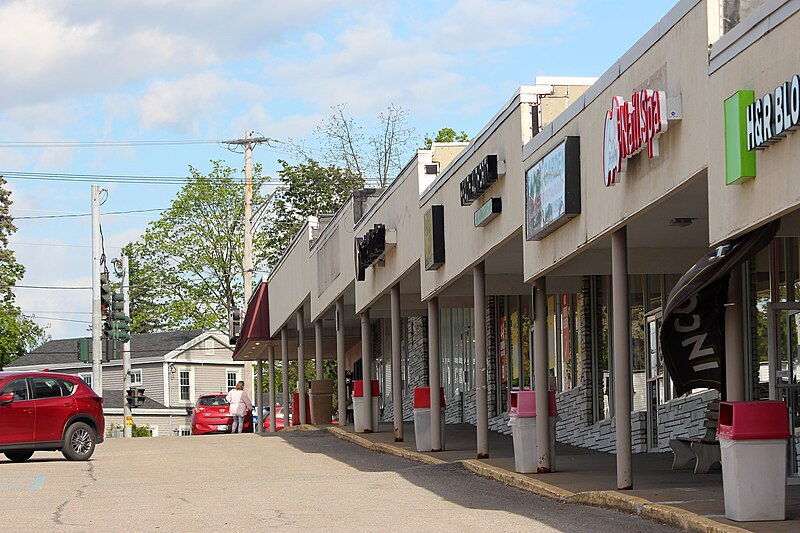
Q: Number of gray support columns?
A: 13